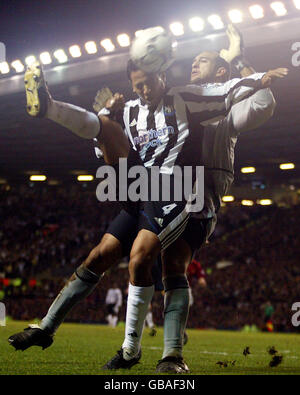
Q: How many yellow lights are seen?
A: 7